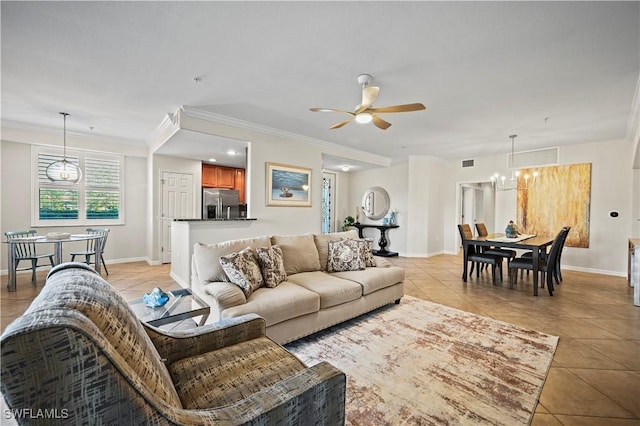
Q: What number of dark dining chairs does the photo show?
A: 4